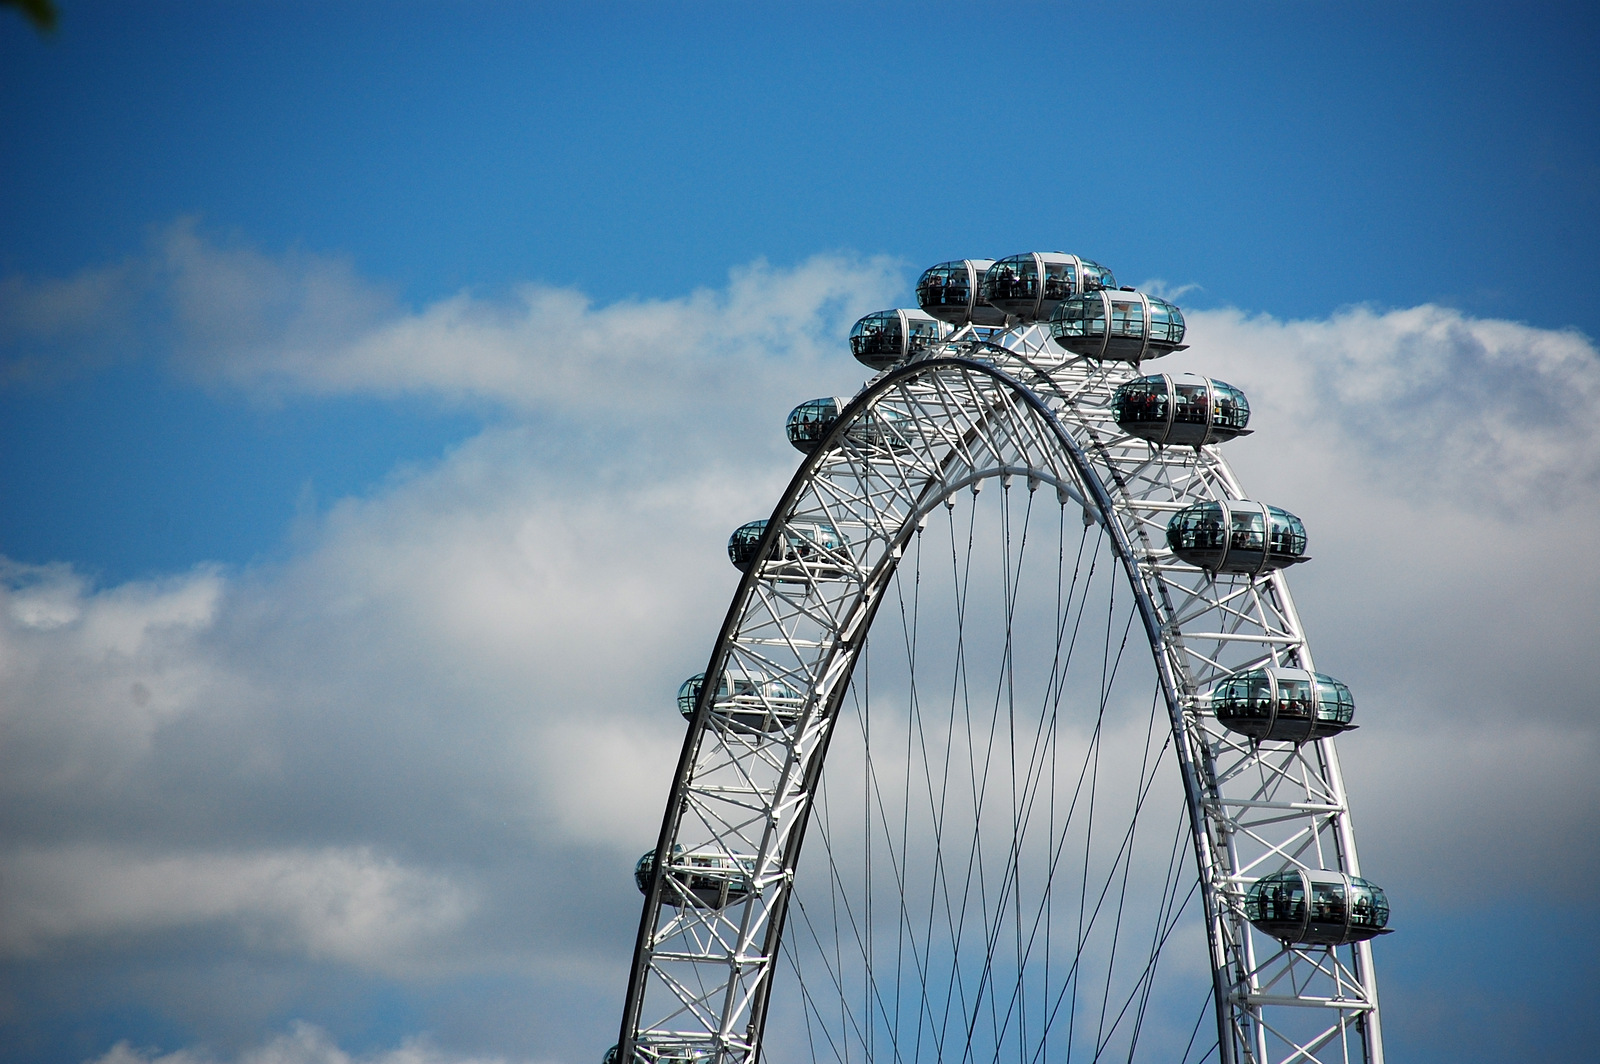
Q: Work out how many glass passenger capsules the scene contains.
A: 13